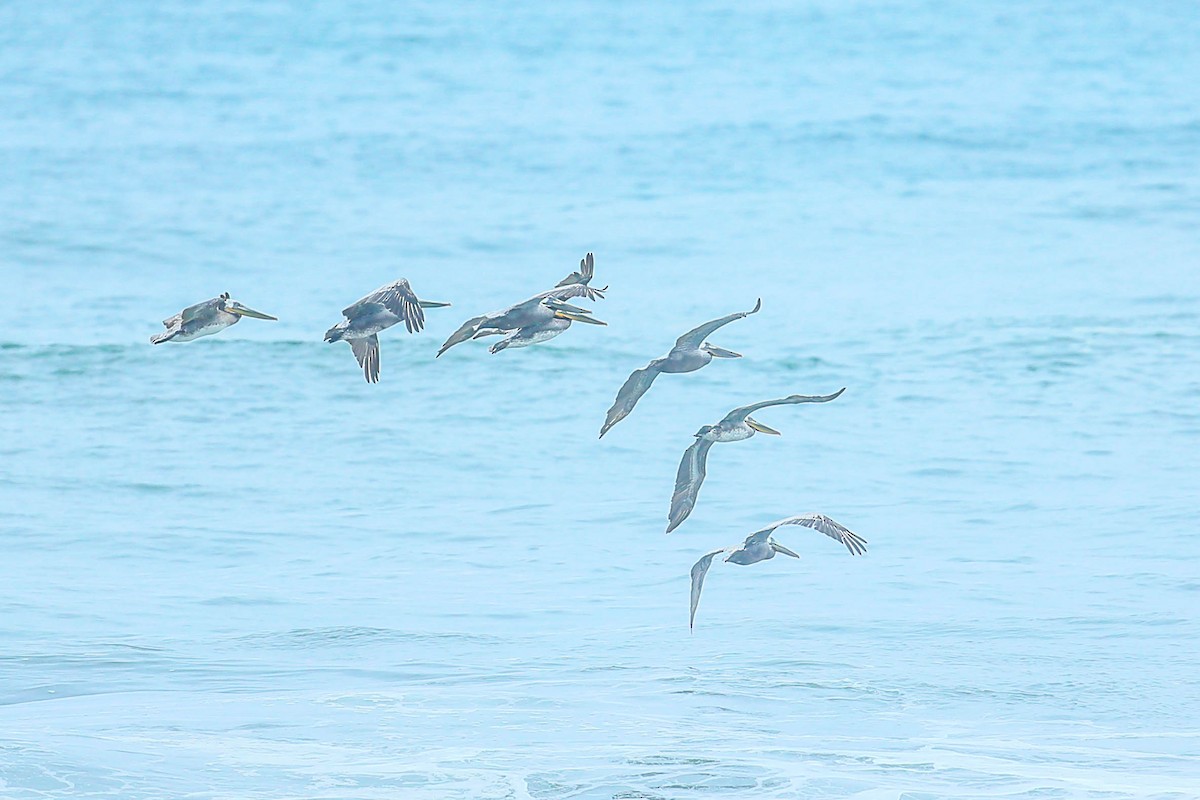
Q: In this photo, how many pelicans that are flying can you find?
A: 7